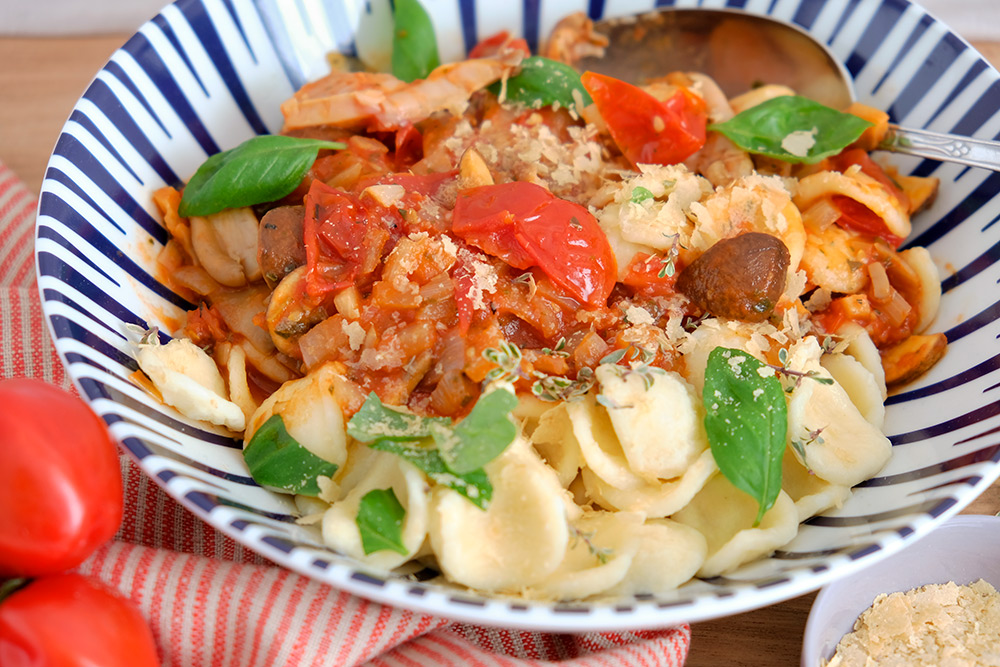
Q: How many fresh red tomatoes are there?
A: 2